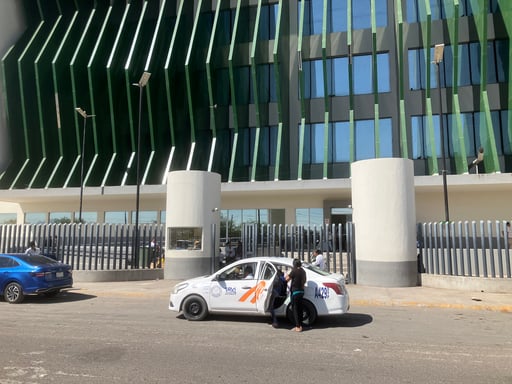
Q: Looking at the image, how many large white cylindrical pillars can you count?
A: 2